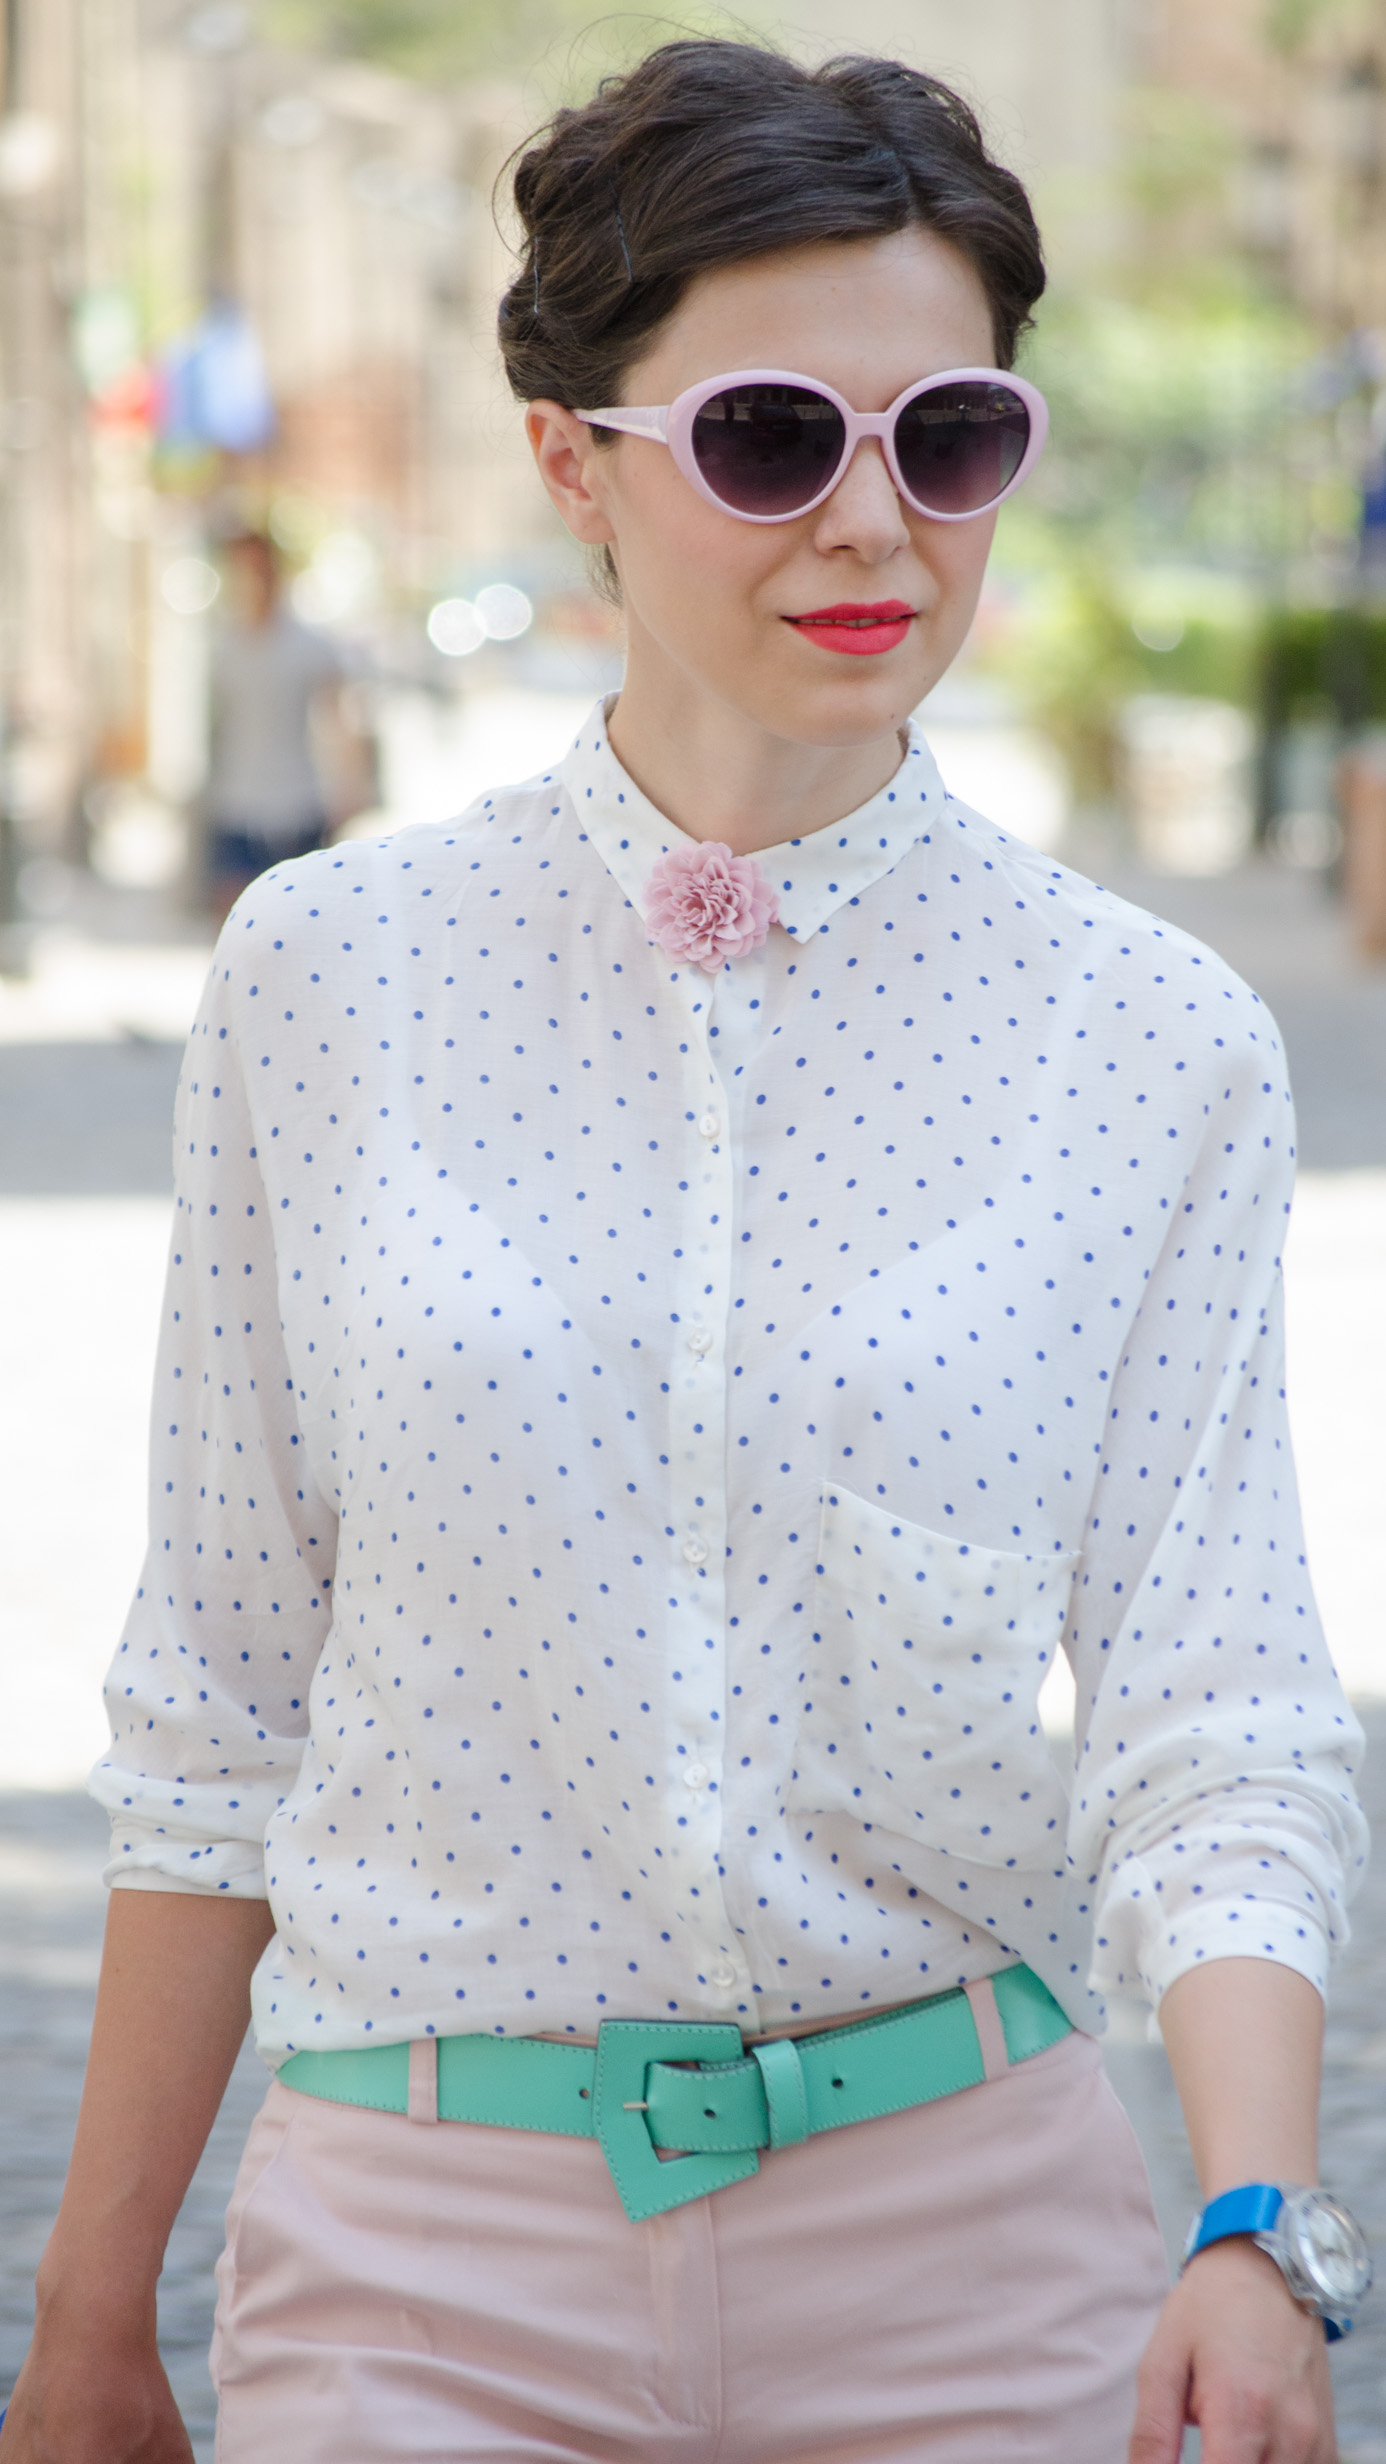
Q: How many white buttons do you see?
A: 5